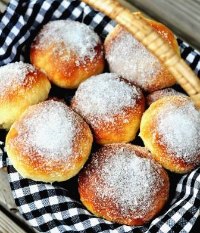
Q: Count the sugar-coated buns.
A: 8